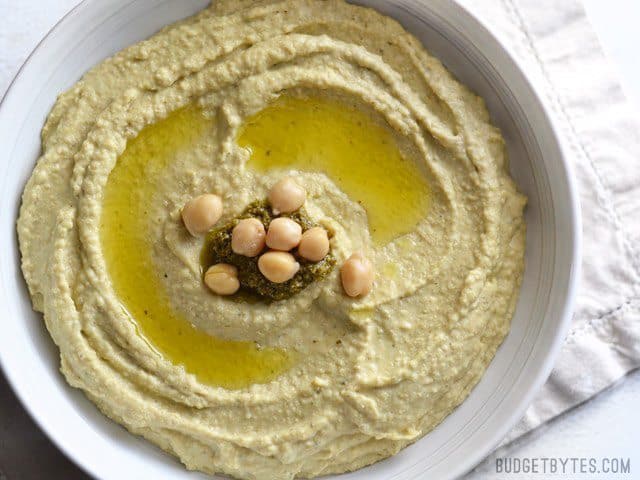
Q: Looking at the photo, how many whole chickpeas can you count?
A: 8